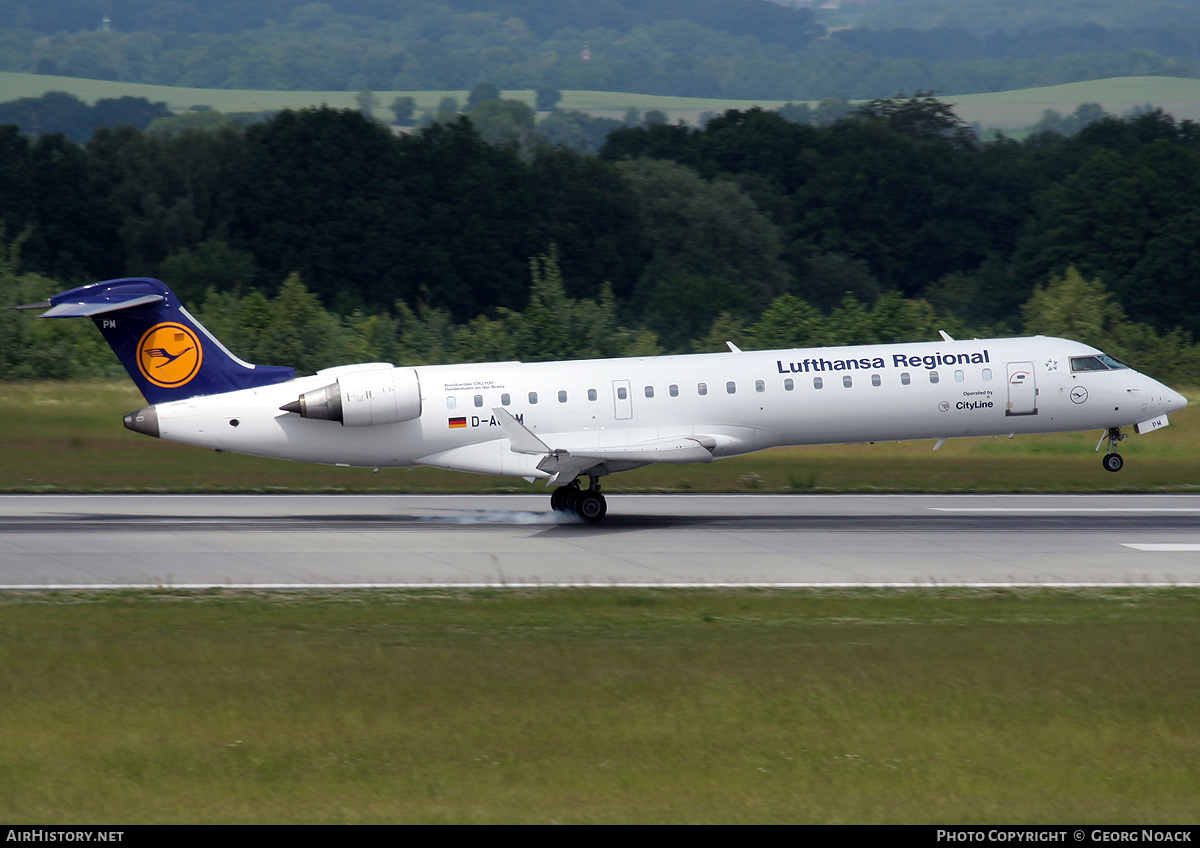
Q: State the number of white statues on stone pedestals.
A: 0